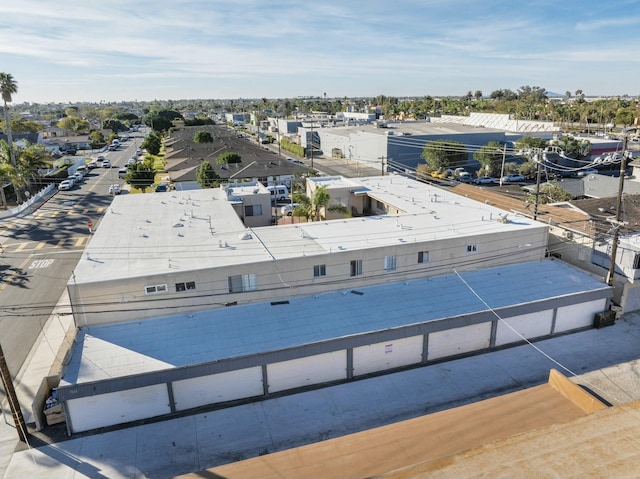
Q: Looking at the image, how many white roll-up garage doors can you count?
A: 7